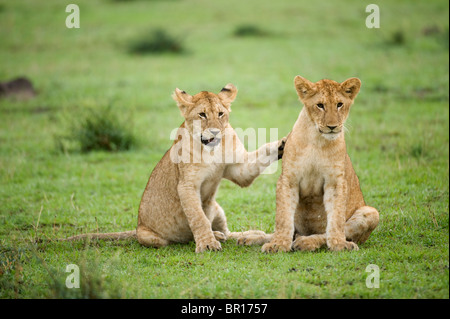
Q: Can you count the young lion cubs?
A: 2